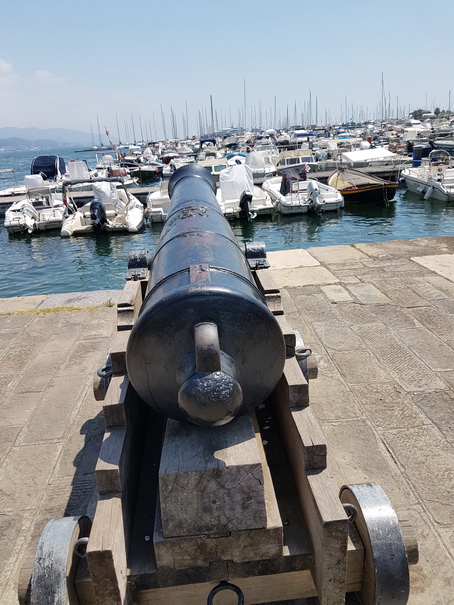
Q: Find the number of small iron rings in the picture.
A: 5